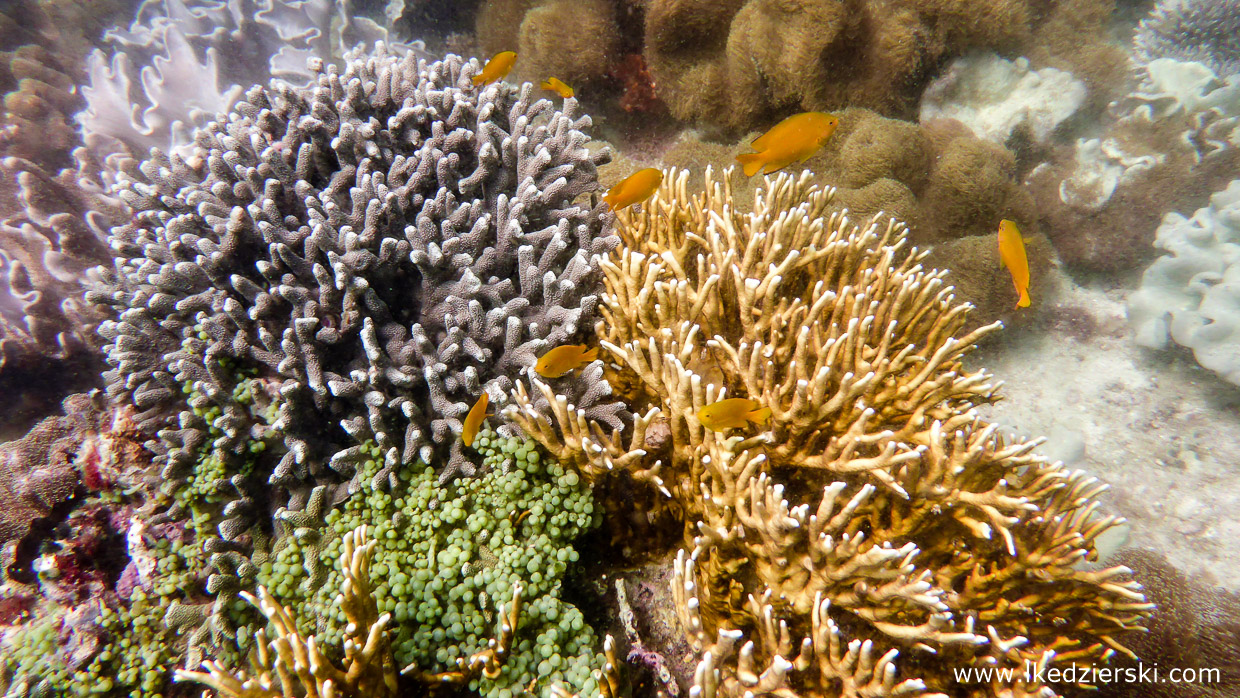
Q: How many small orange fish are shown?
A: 8